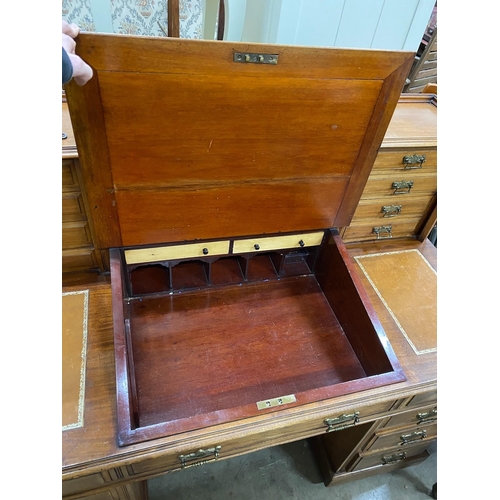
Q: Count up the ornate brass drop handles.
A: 9